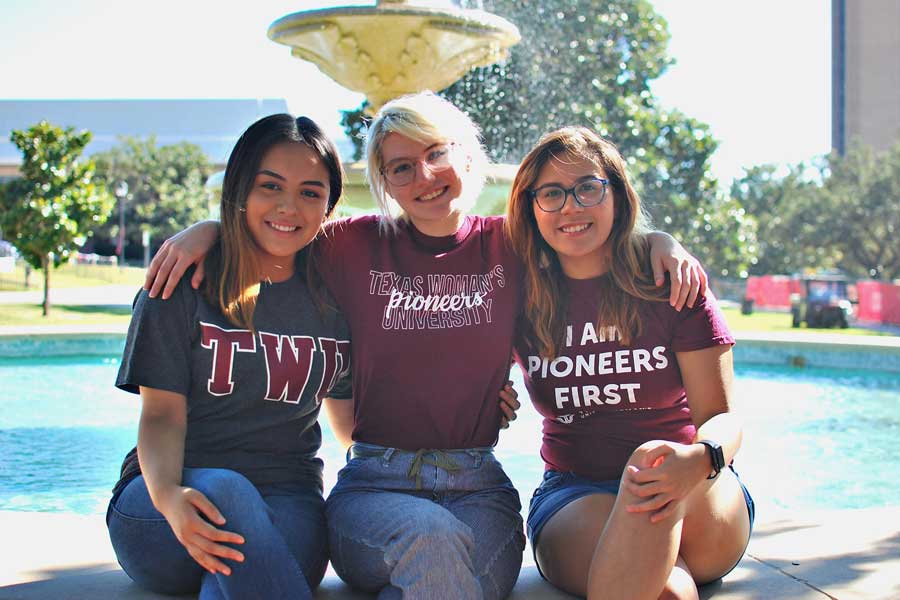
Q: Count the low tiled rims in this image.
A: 1